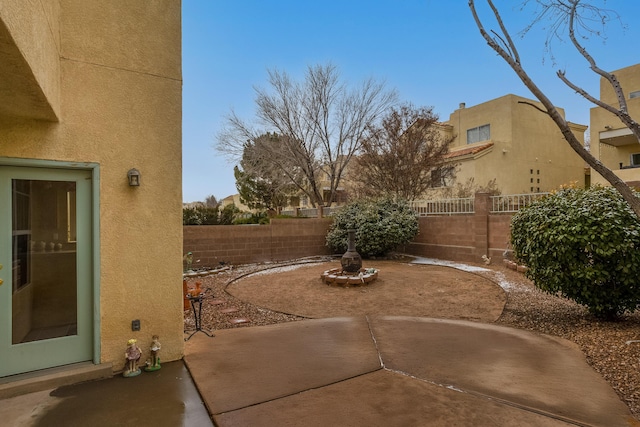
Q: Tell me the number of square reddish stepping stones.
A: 3